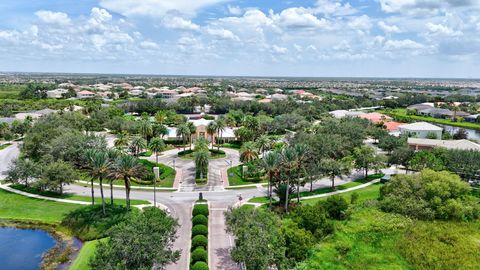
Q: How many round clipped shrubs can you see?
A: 6